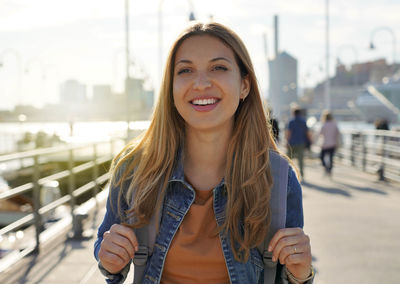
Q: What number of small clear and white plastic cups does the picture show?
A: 0